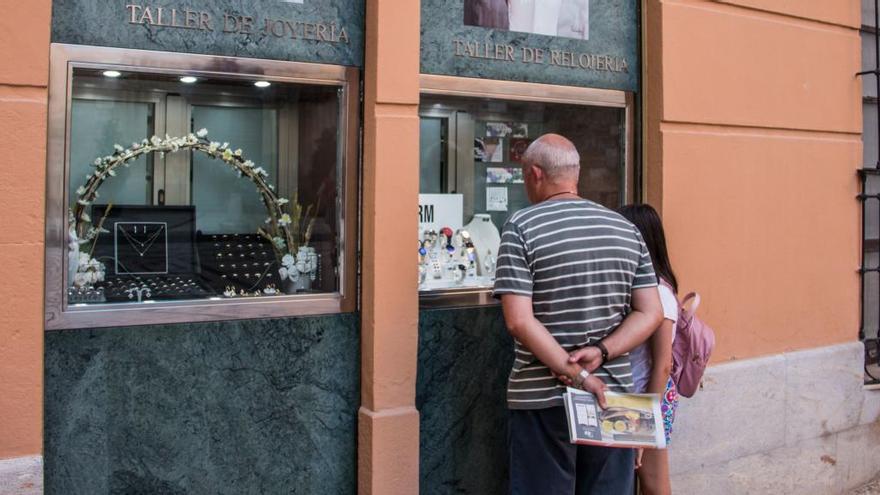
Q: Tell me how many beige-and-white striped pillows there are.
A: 0